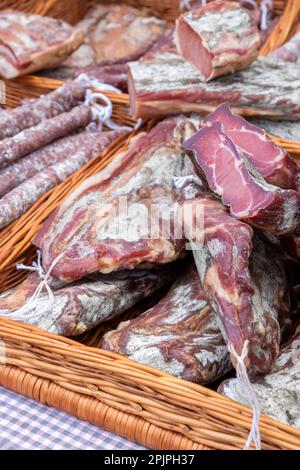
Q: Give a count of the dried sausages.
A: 4